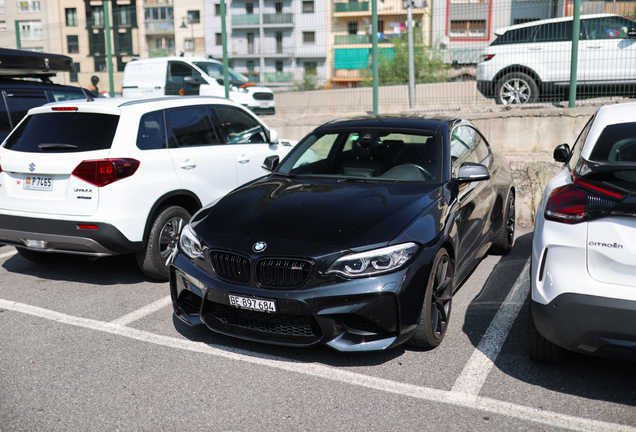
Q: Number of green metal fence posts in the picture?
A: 5